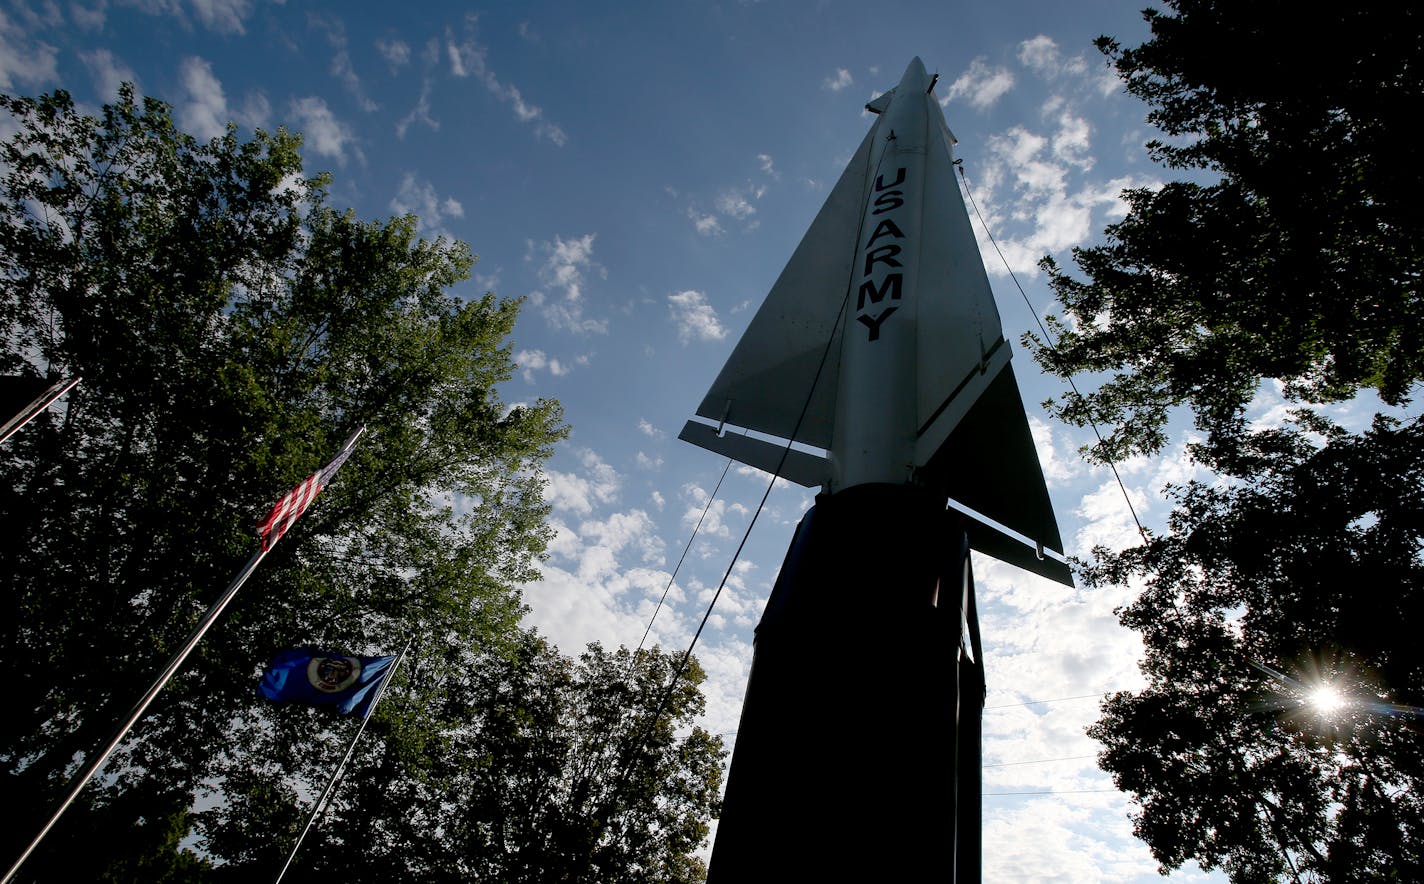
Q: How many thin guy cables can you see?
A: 3